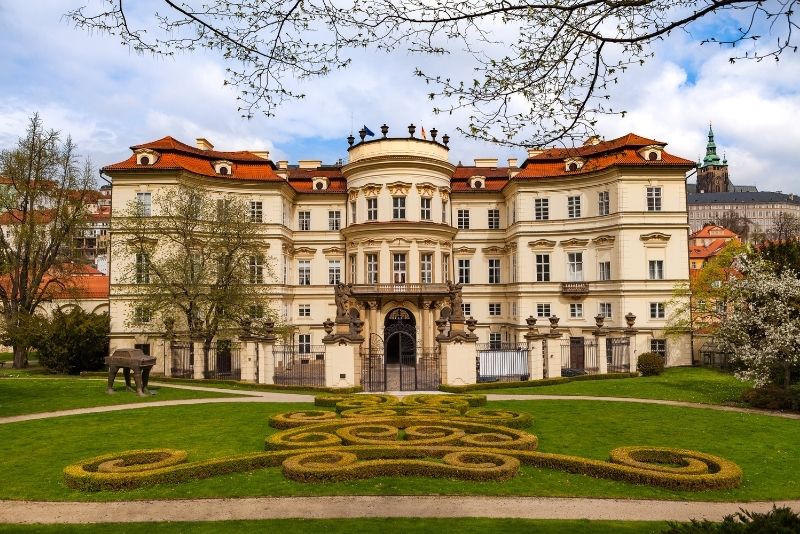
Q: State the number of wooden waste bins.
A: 0